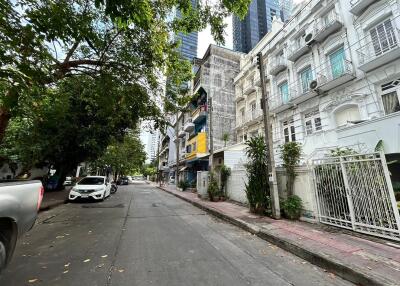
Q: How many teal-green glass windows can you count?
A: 3